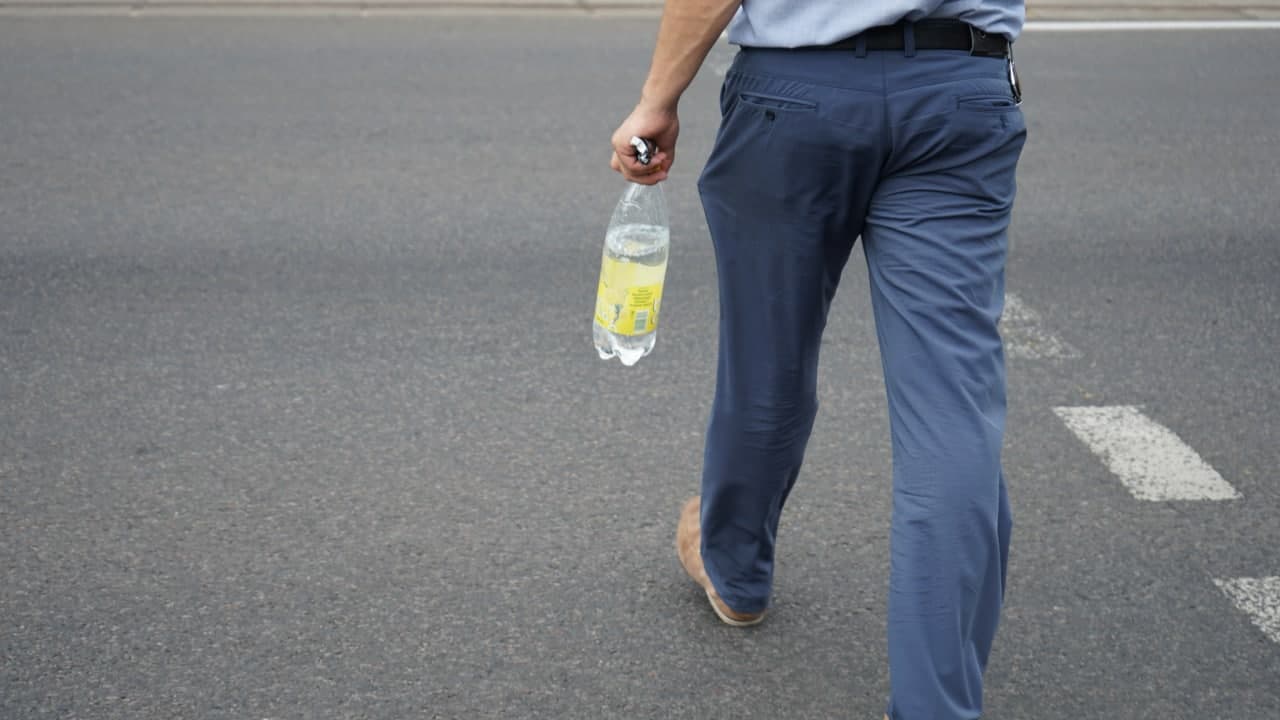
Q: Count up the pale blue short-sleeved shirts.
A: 1